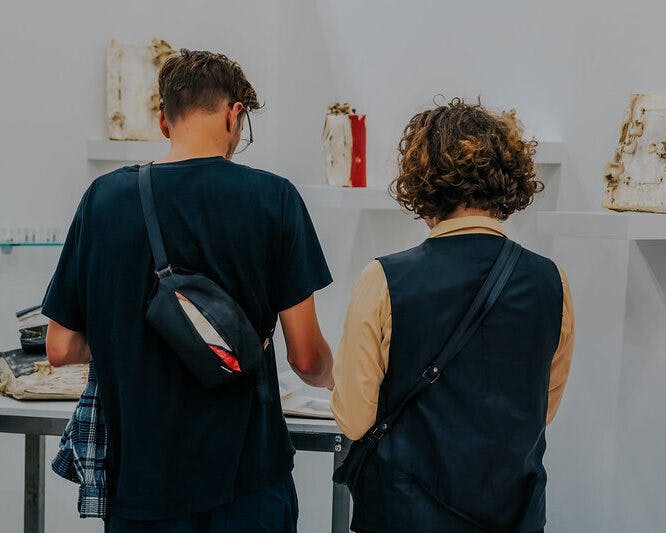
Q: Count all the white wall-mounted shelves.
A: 4